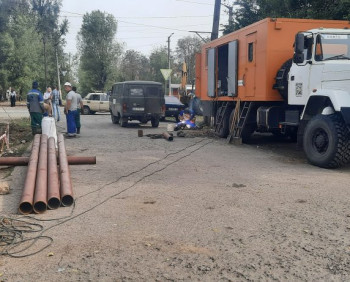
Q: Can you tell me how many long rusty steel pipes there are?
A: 5